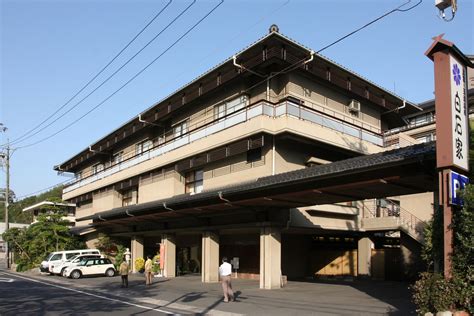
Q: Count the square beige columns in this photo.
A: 5